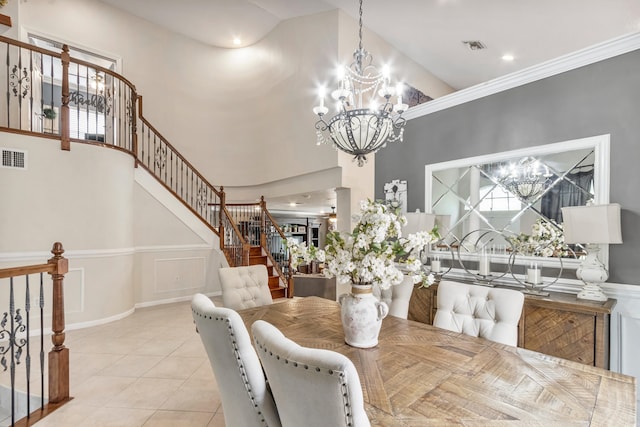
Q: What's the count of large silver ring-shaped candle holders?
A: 3